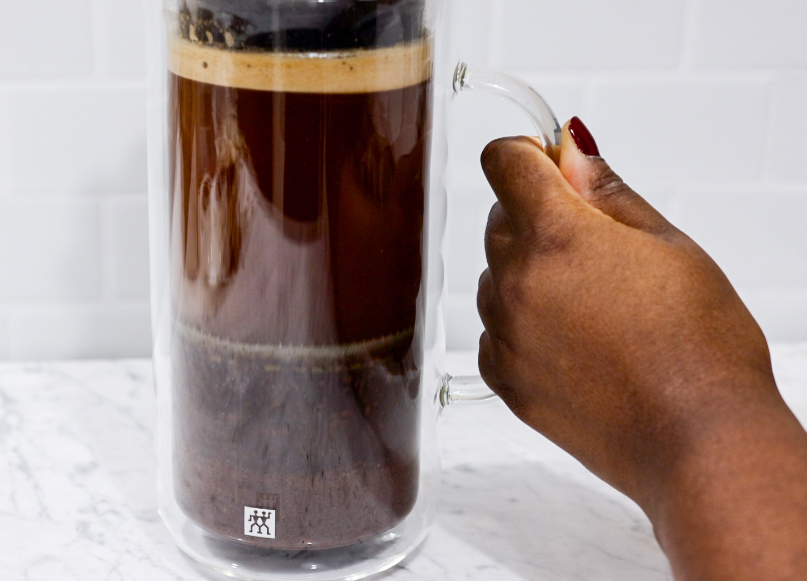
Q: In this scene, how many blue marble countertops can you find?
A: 0